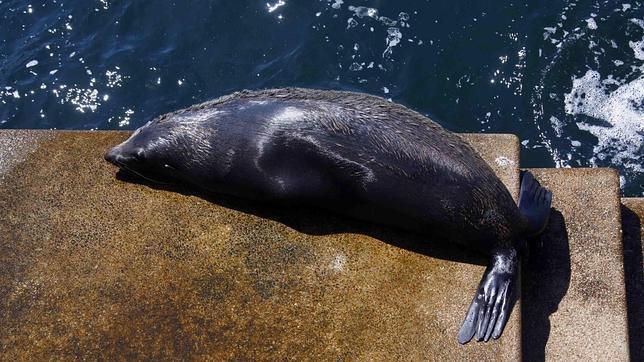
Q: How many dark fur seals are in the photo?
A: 1